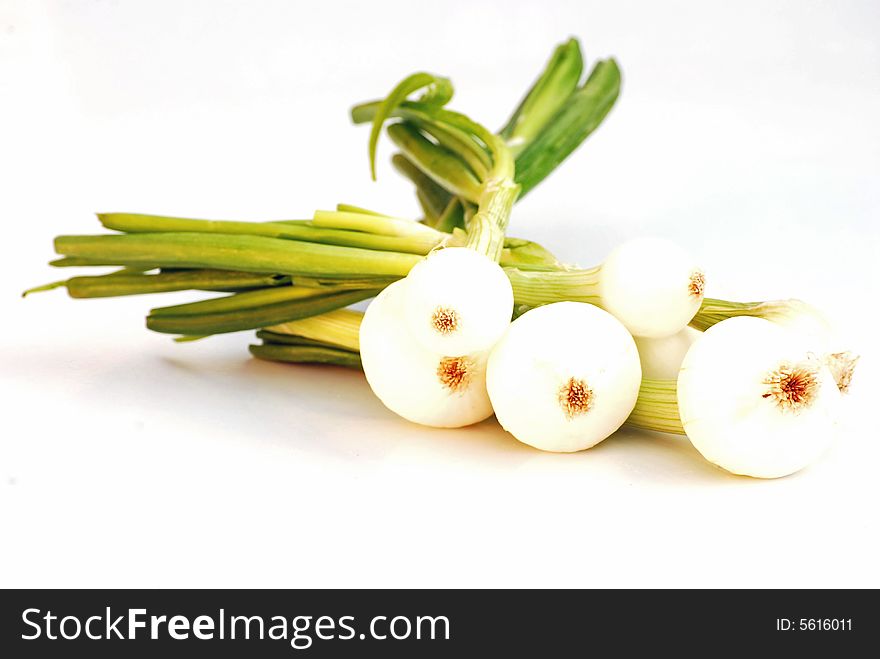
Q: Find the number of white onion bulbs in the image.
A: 7